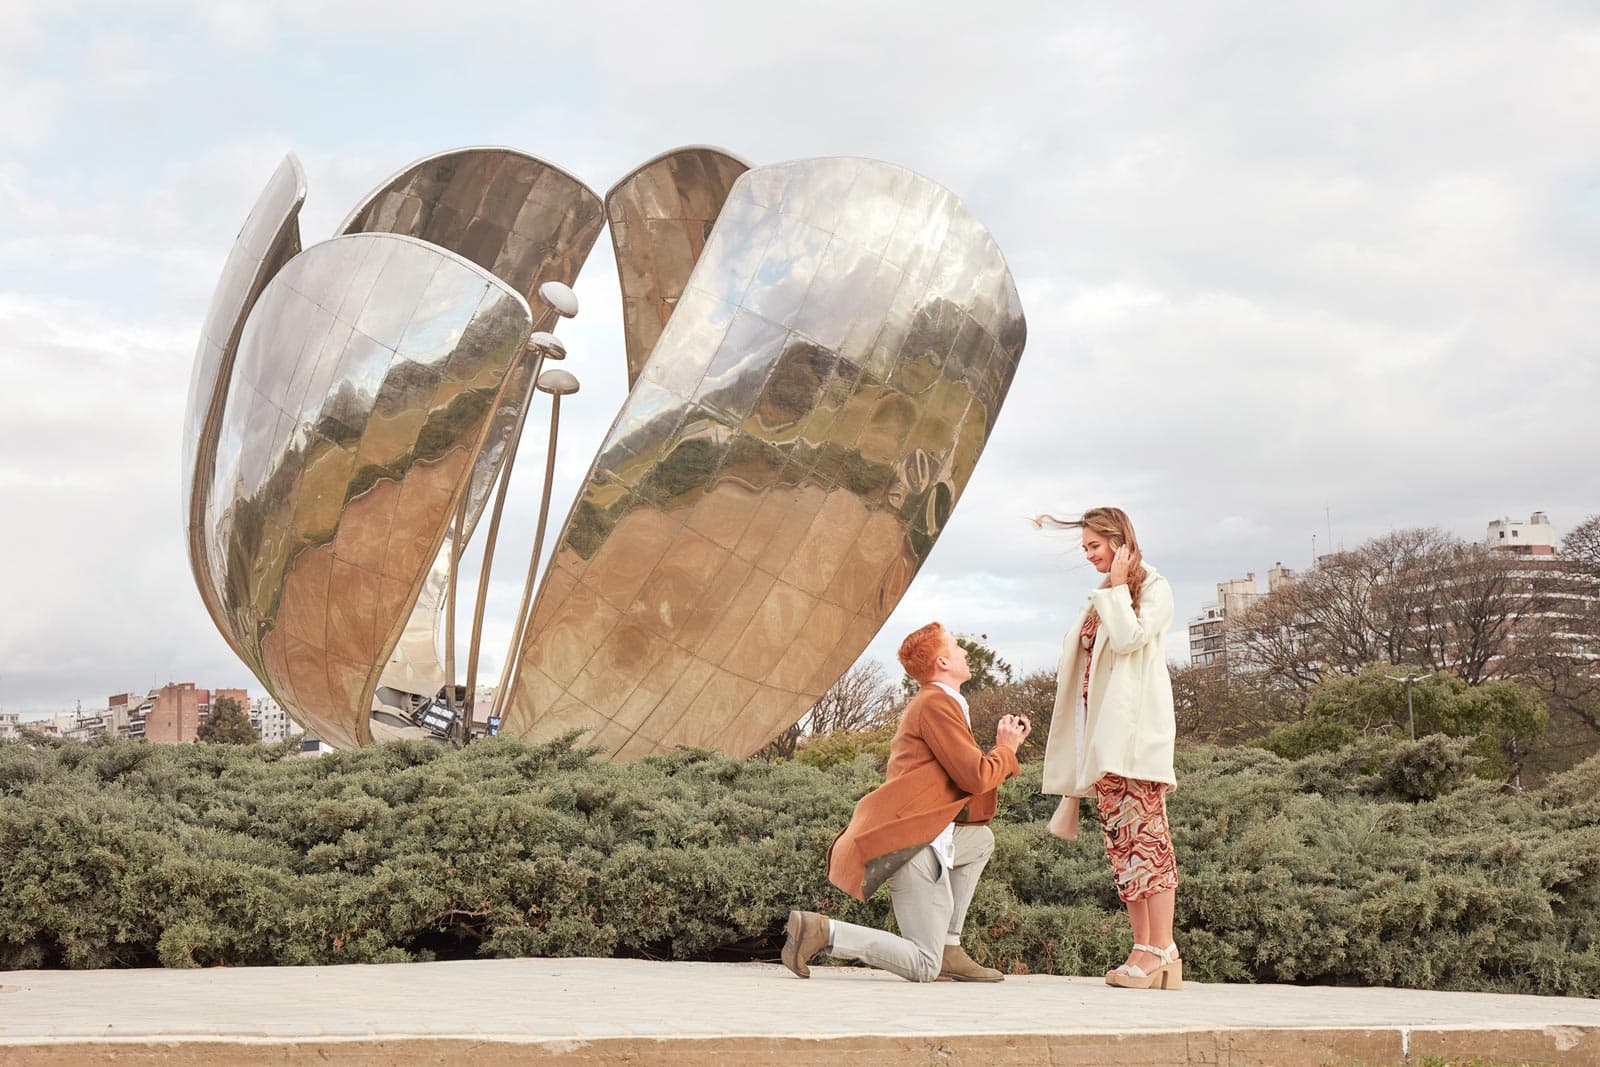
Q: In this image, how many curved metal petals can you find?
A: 5